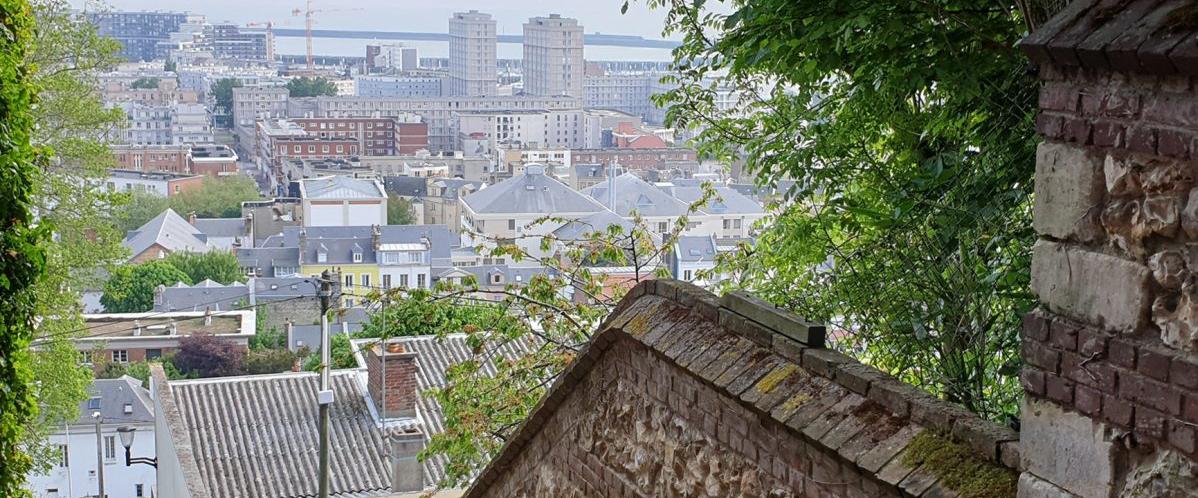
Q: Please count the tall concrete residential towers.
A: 2